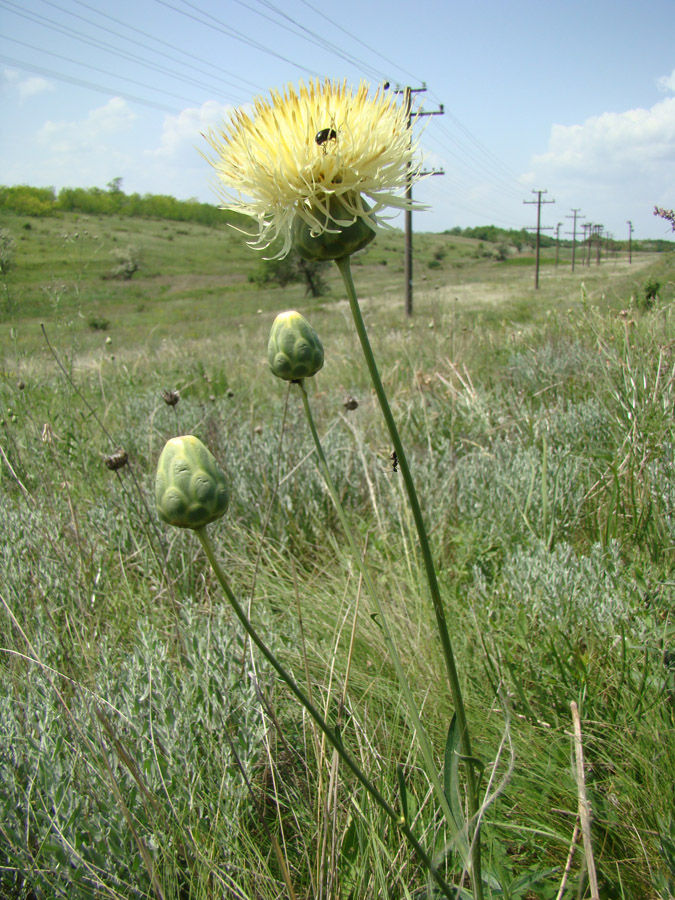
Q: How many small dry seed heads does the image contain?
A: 3